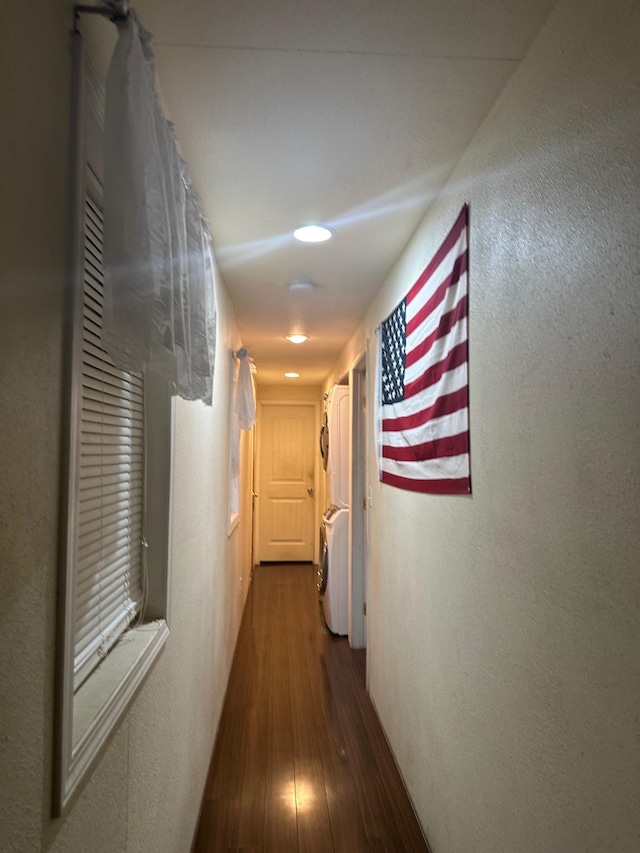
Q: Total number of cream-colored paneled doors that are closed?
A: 1